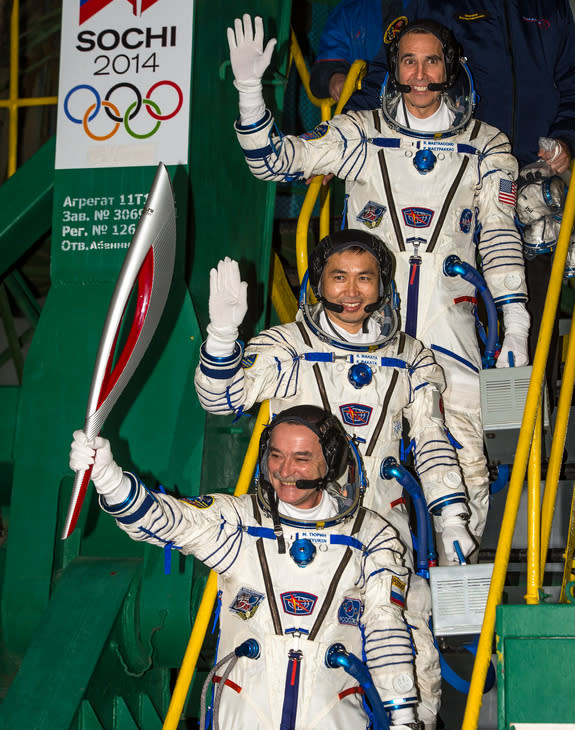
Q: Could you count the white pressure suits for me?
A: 3